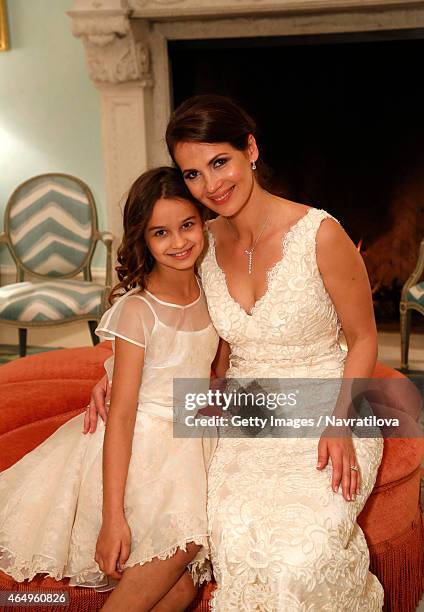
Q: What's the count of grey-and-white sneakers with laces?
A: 0